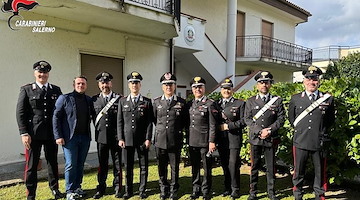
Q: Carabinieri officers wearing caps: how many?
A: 8